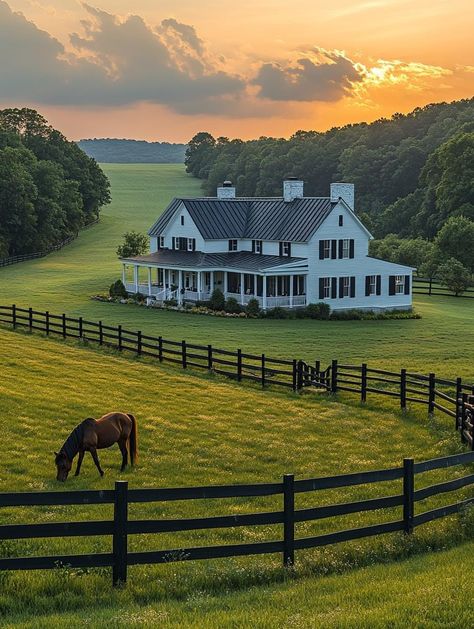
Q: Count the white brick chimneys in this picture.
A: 3